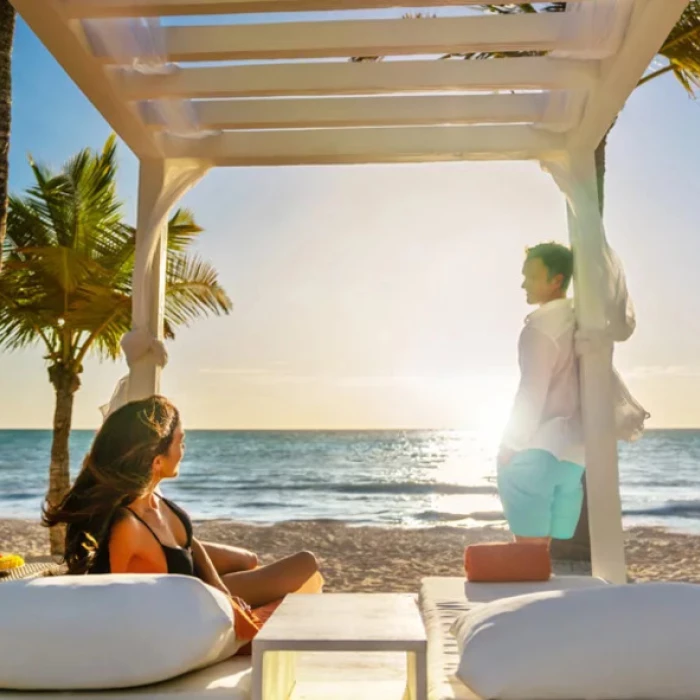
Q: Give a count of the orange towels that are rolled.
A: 1